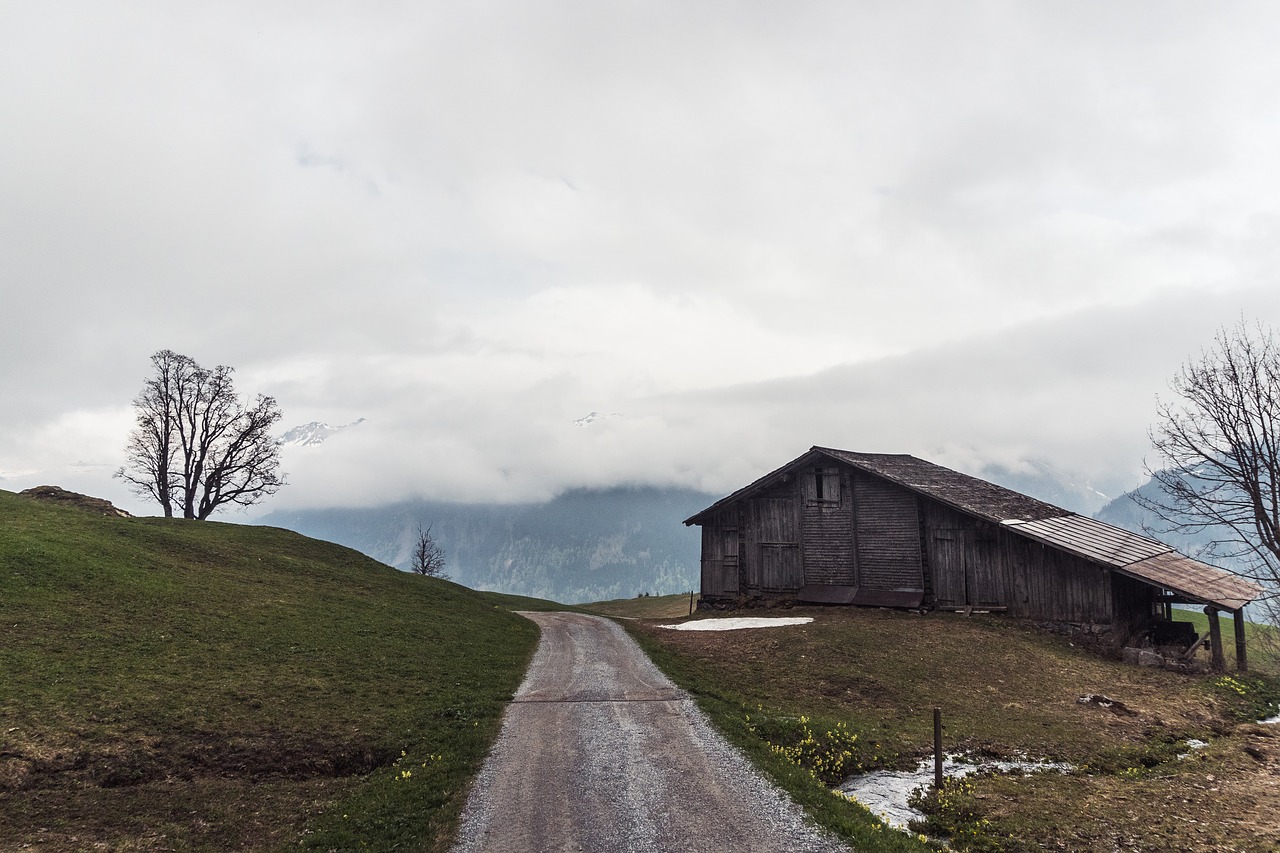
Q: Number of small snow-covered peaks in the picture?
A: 2